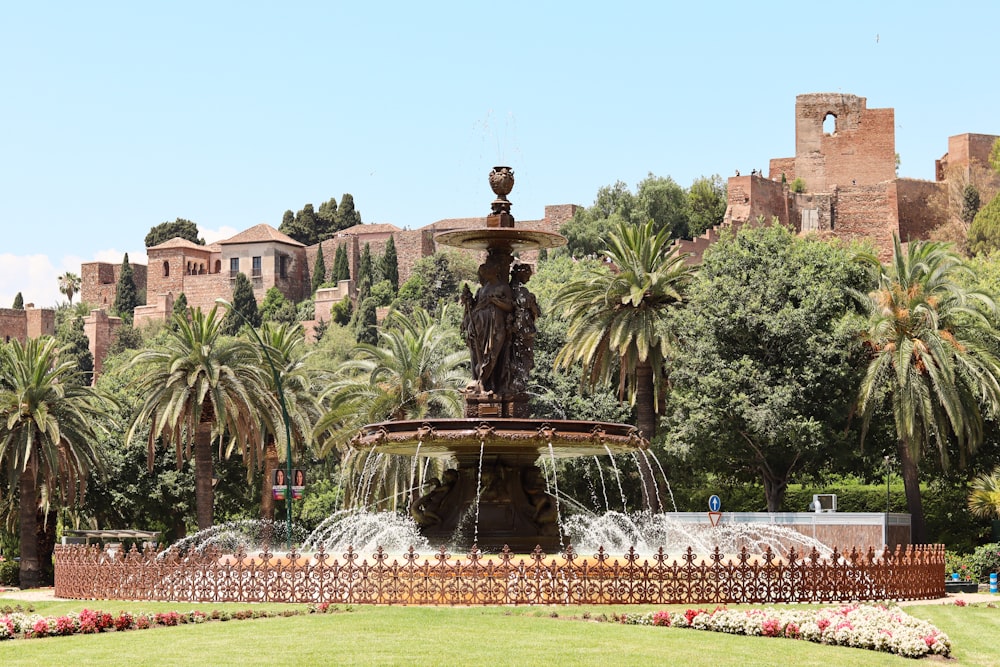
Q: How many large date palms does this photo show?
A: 6